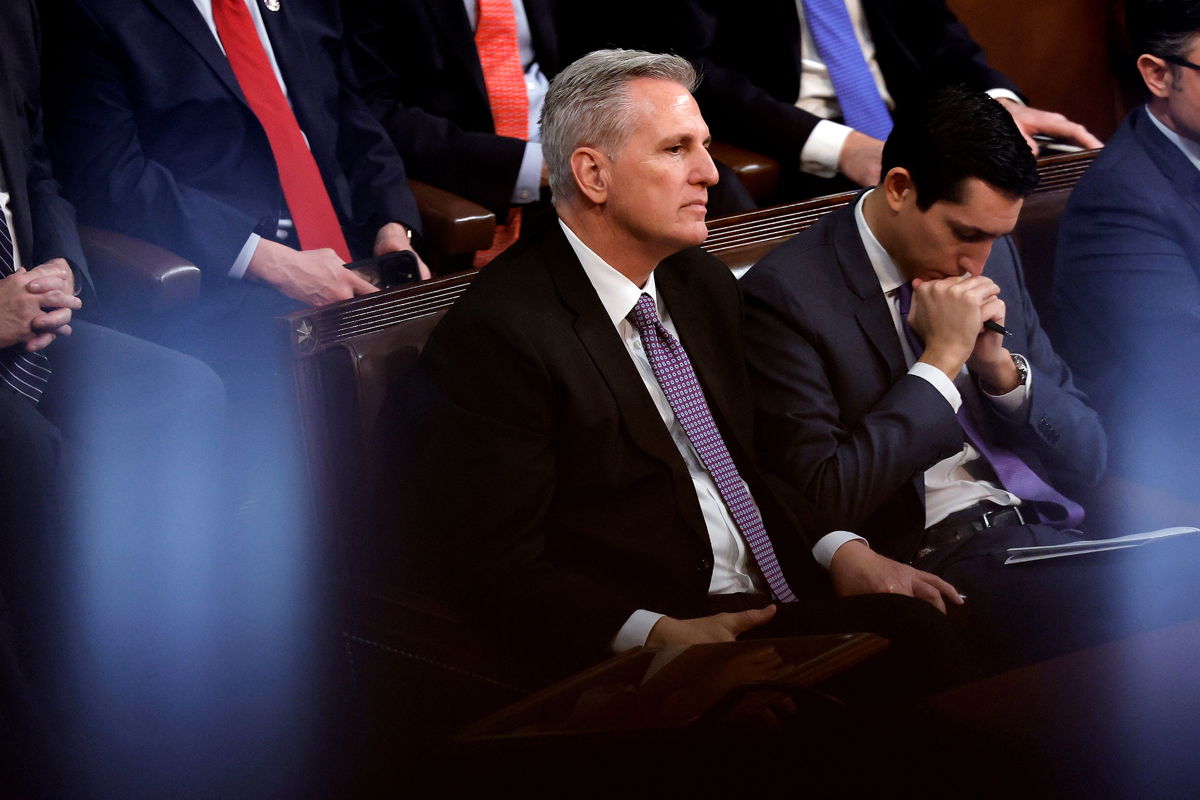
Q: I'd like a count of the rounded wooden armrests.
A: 3